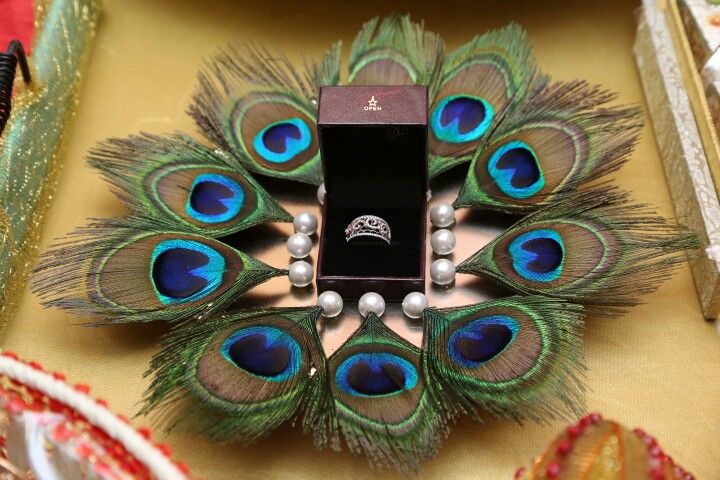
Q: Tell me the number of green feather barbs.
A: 10